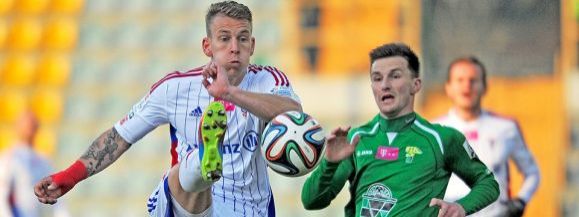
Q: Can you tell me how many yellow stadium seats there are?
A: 12